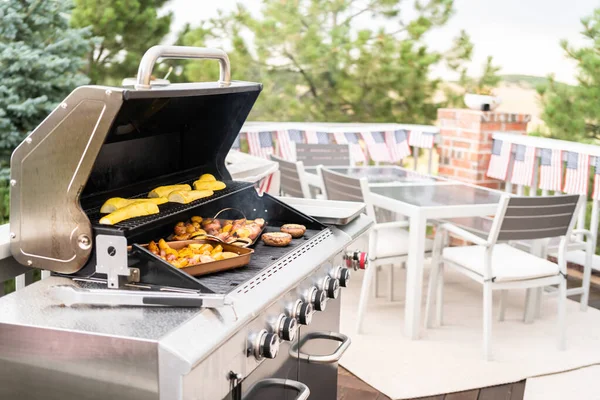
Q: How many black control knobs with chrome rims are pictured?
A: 6